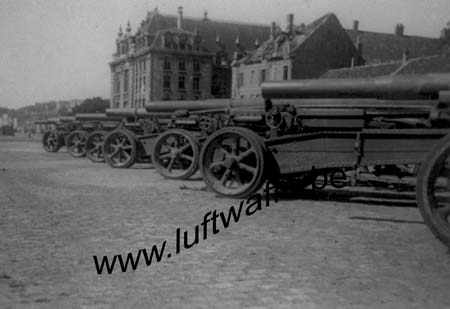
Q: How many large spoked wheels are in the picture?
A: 7